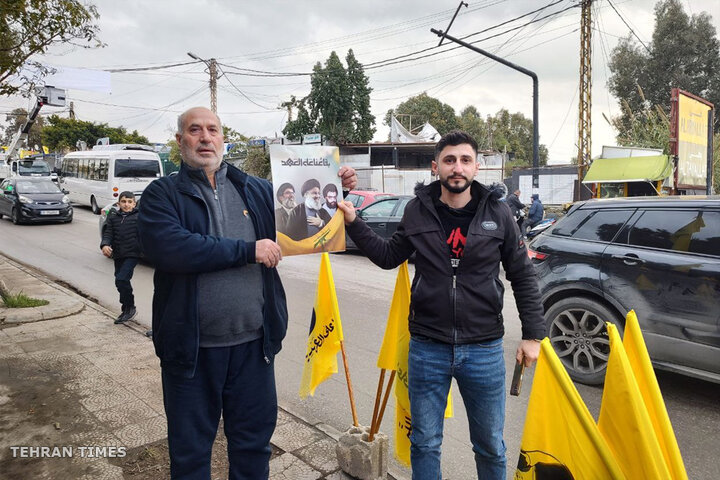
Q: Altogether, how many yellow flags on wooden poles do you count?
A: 6